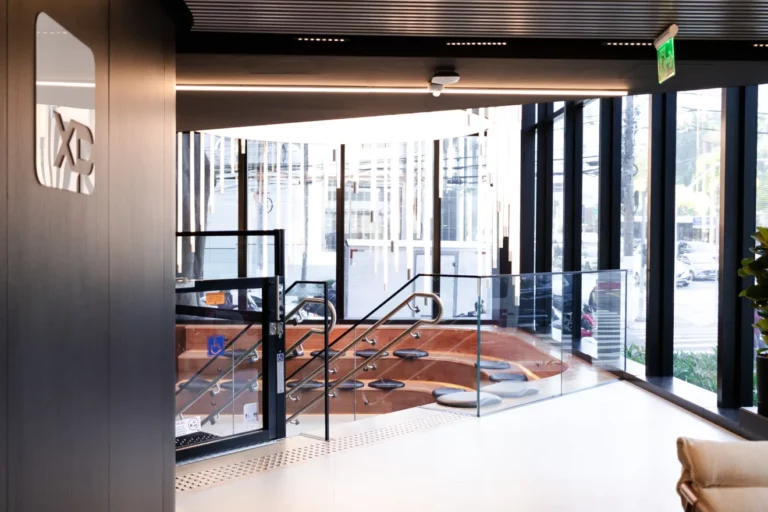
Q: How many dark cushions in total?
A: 12